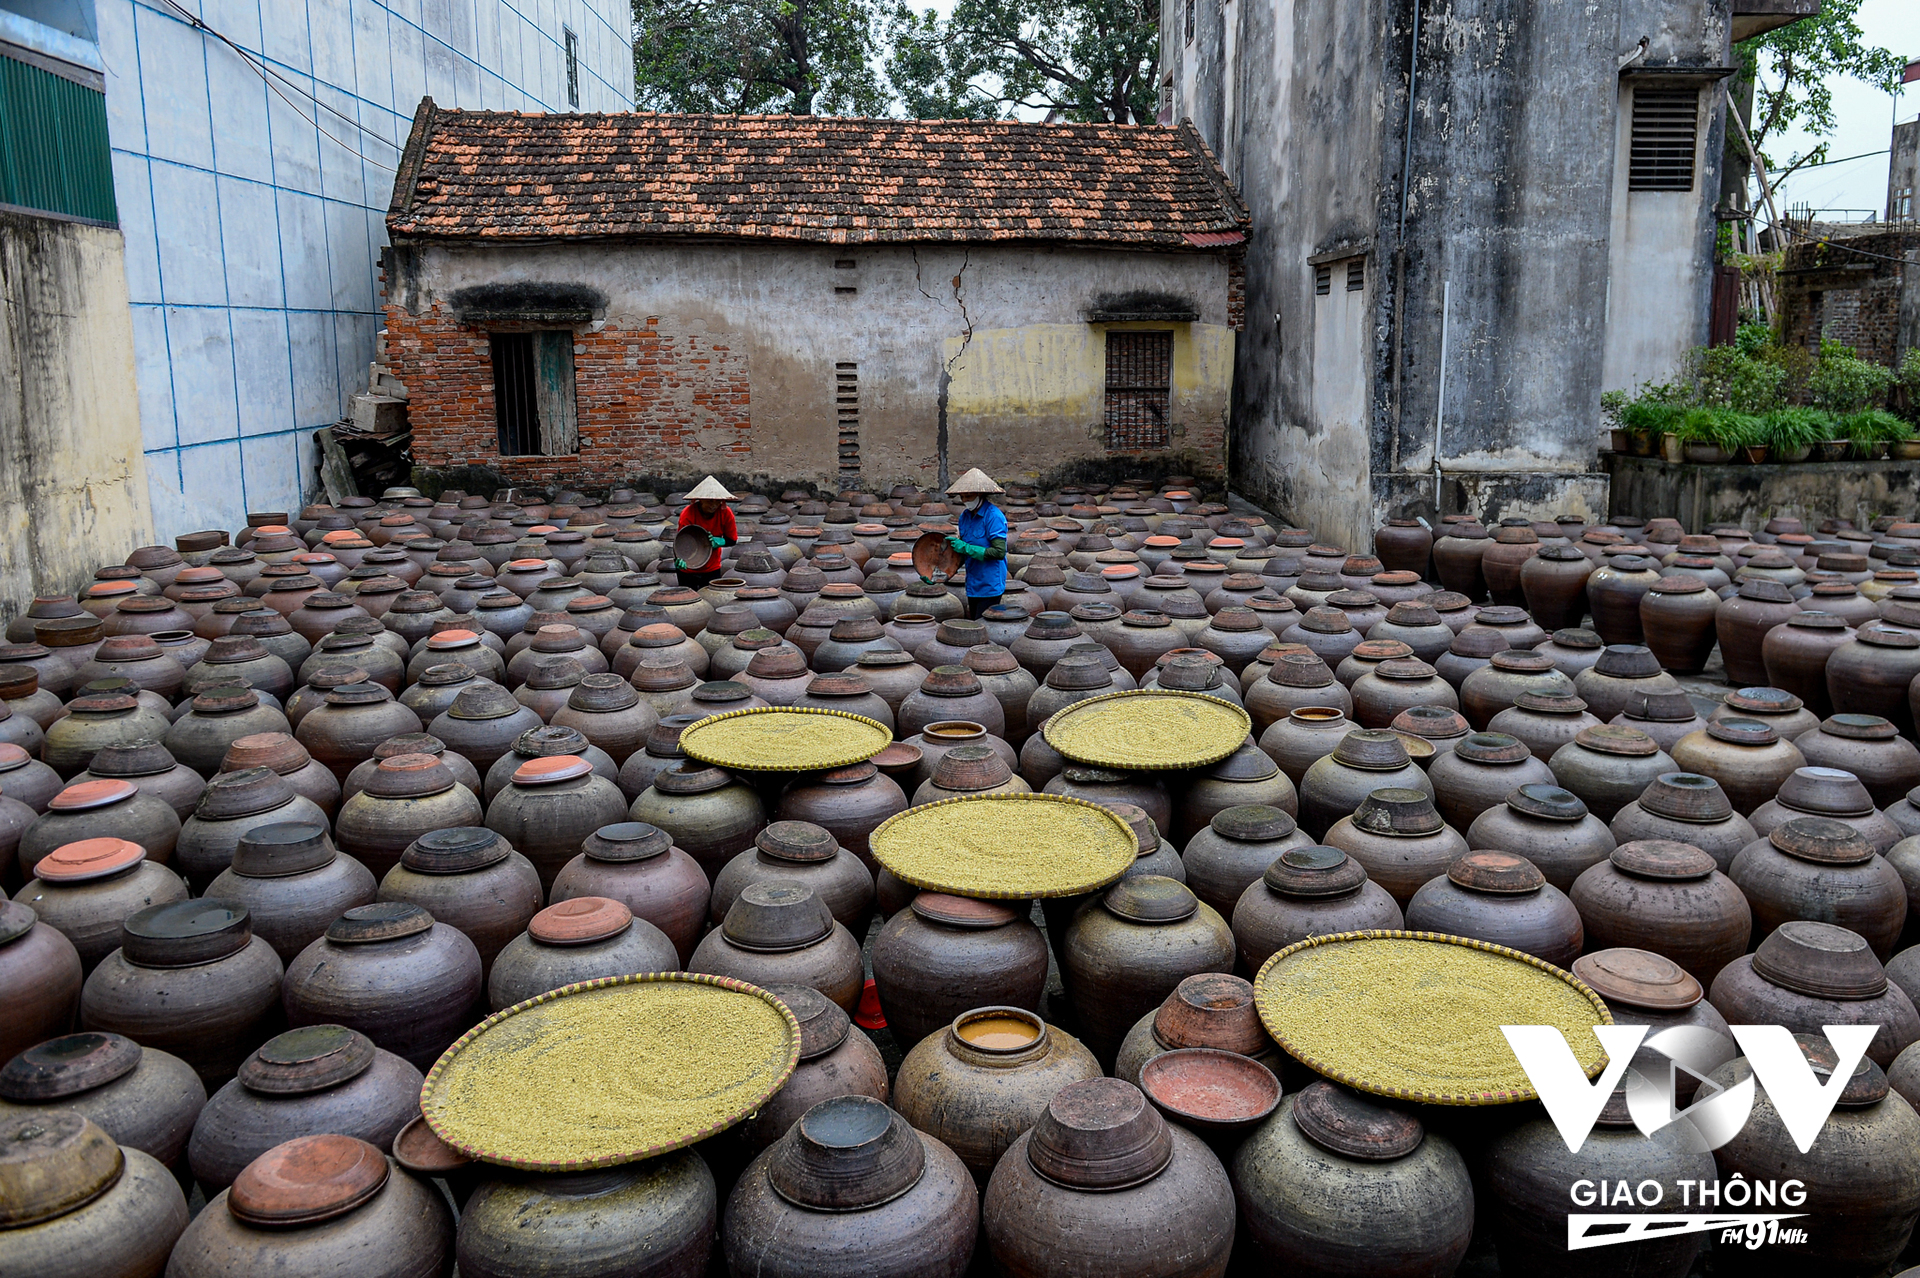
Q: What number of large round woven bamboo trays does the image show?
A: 5